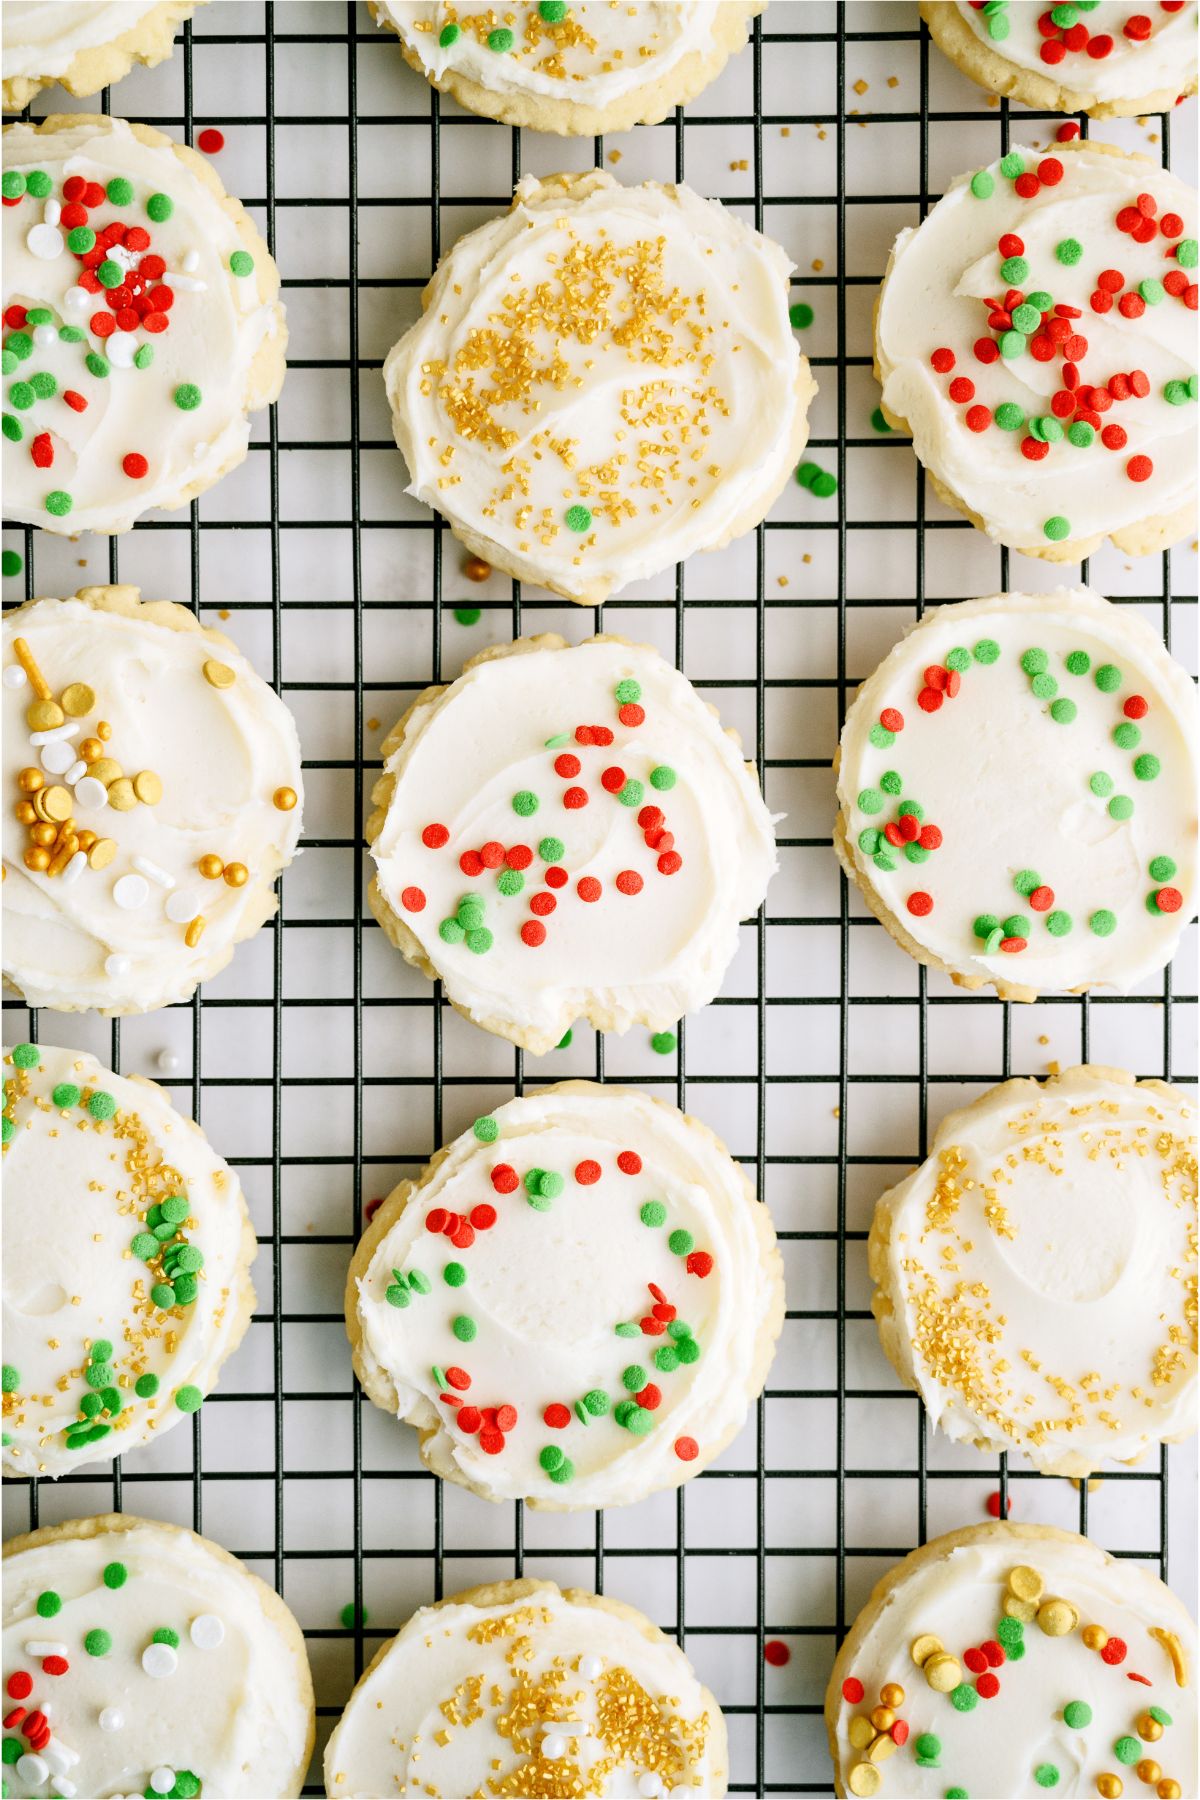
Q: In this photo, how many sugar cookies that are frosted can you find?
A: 15